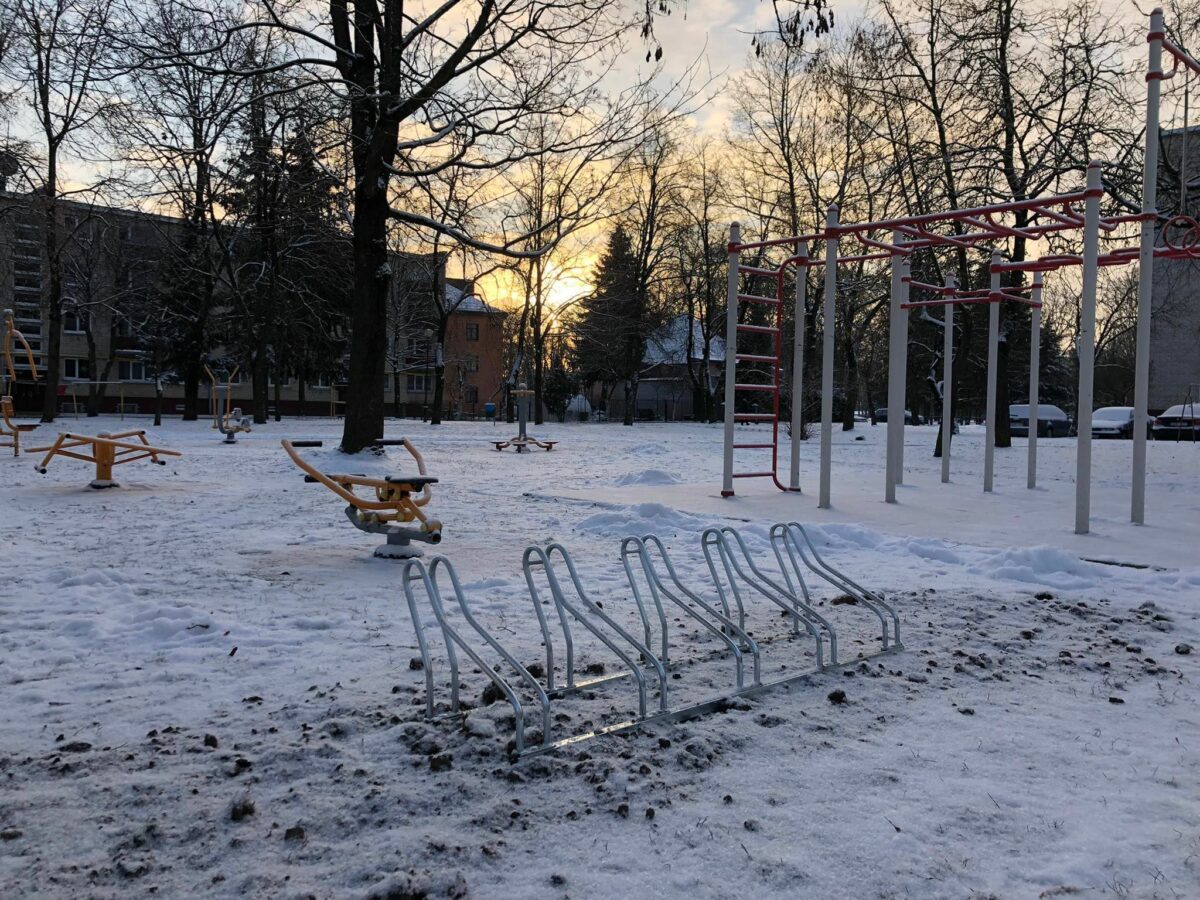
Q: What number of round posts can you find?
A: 10